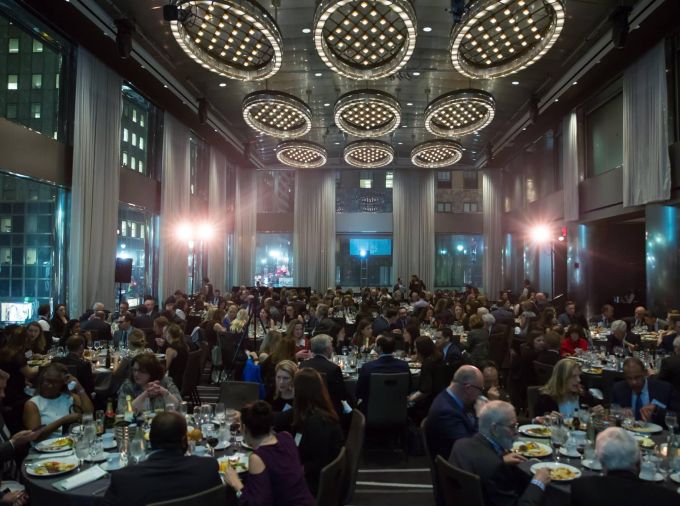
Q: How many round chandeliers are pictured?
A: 9